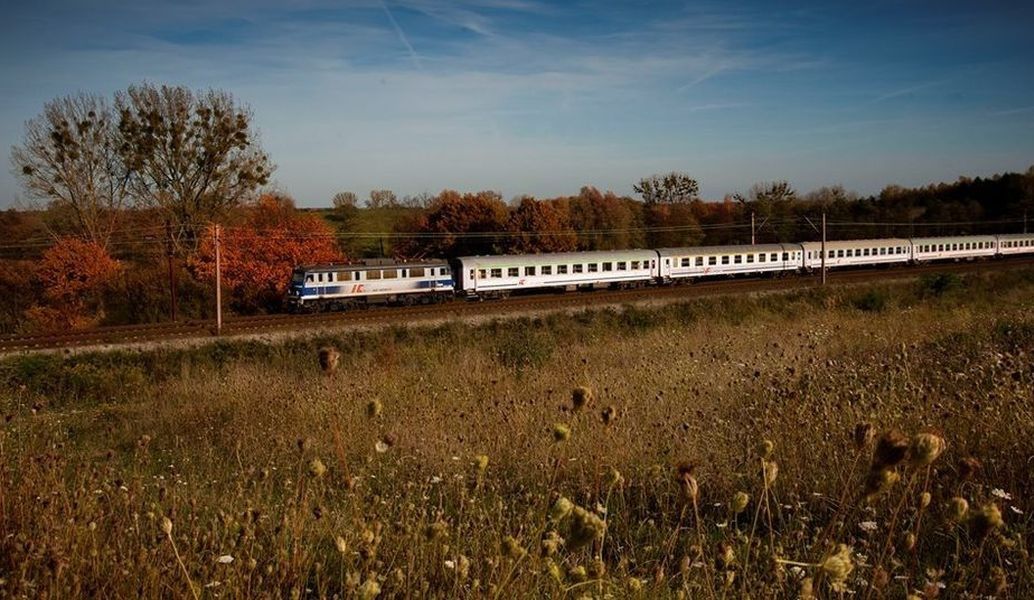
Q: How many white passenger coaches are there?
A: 5